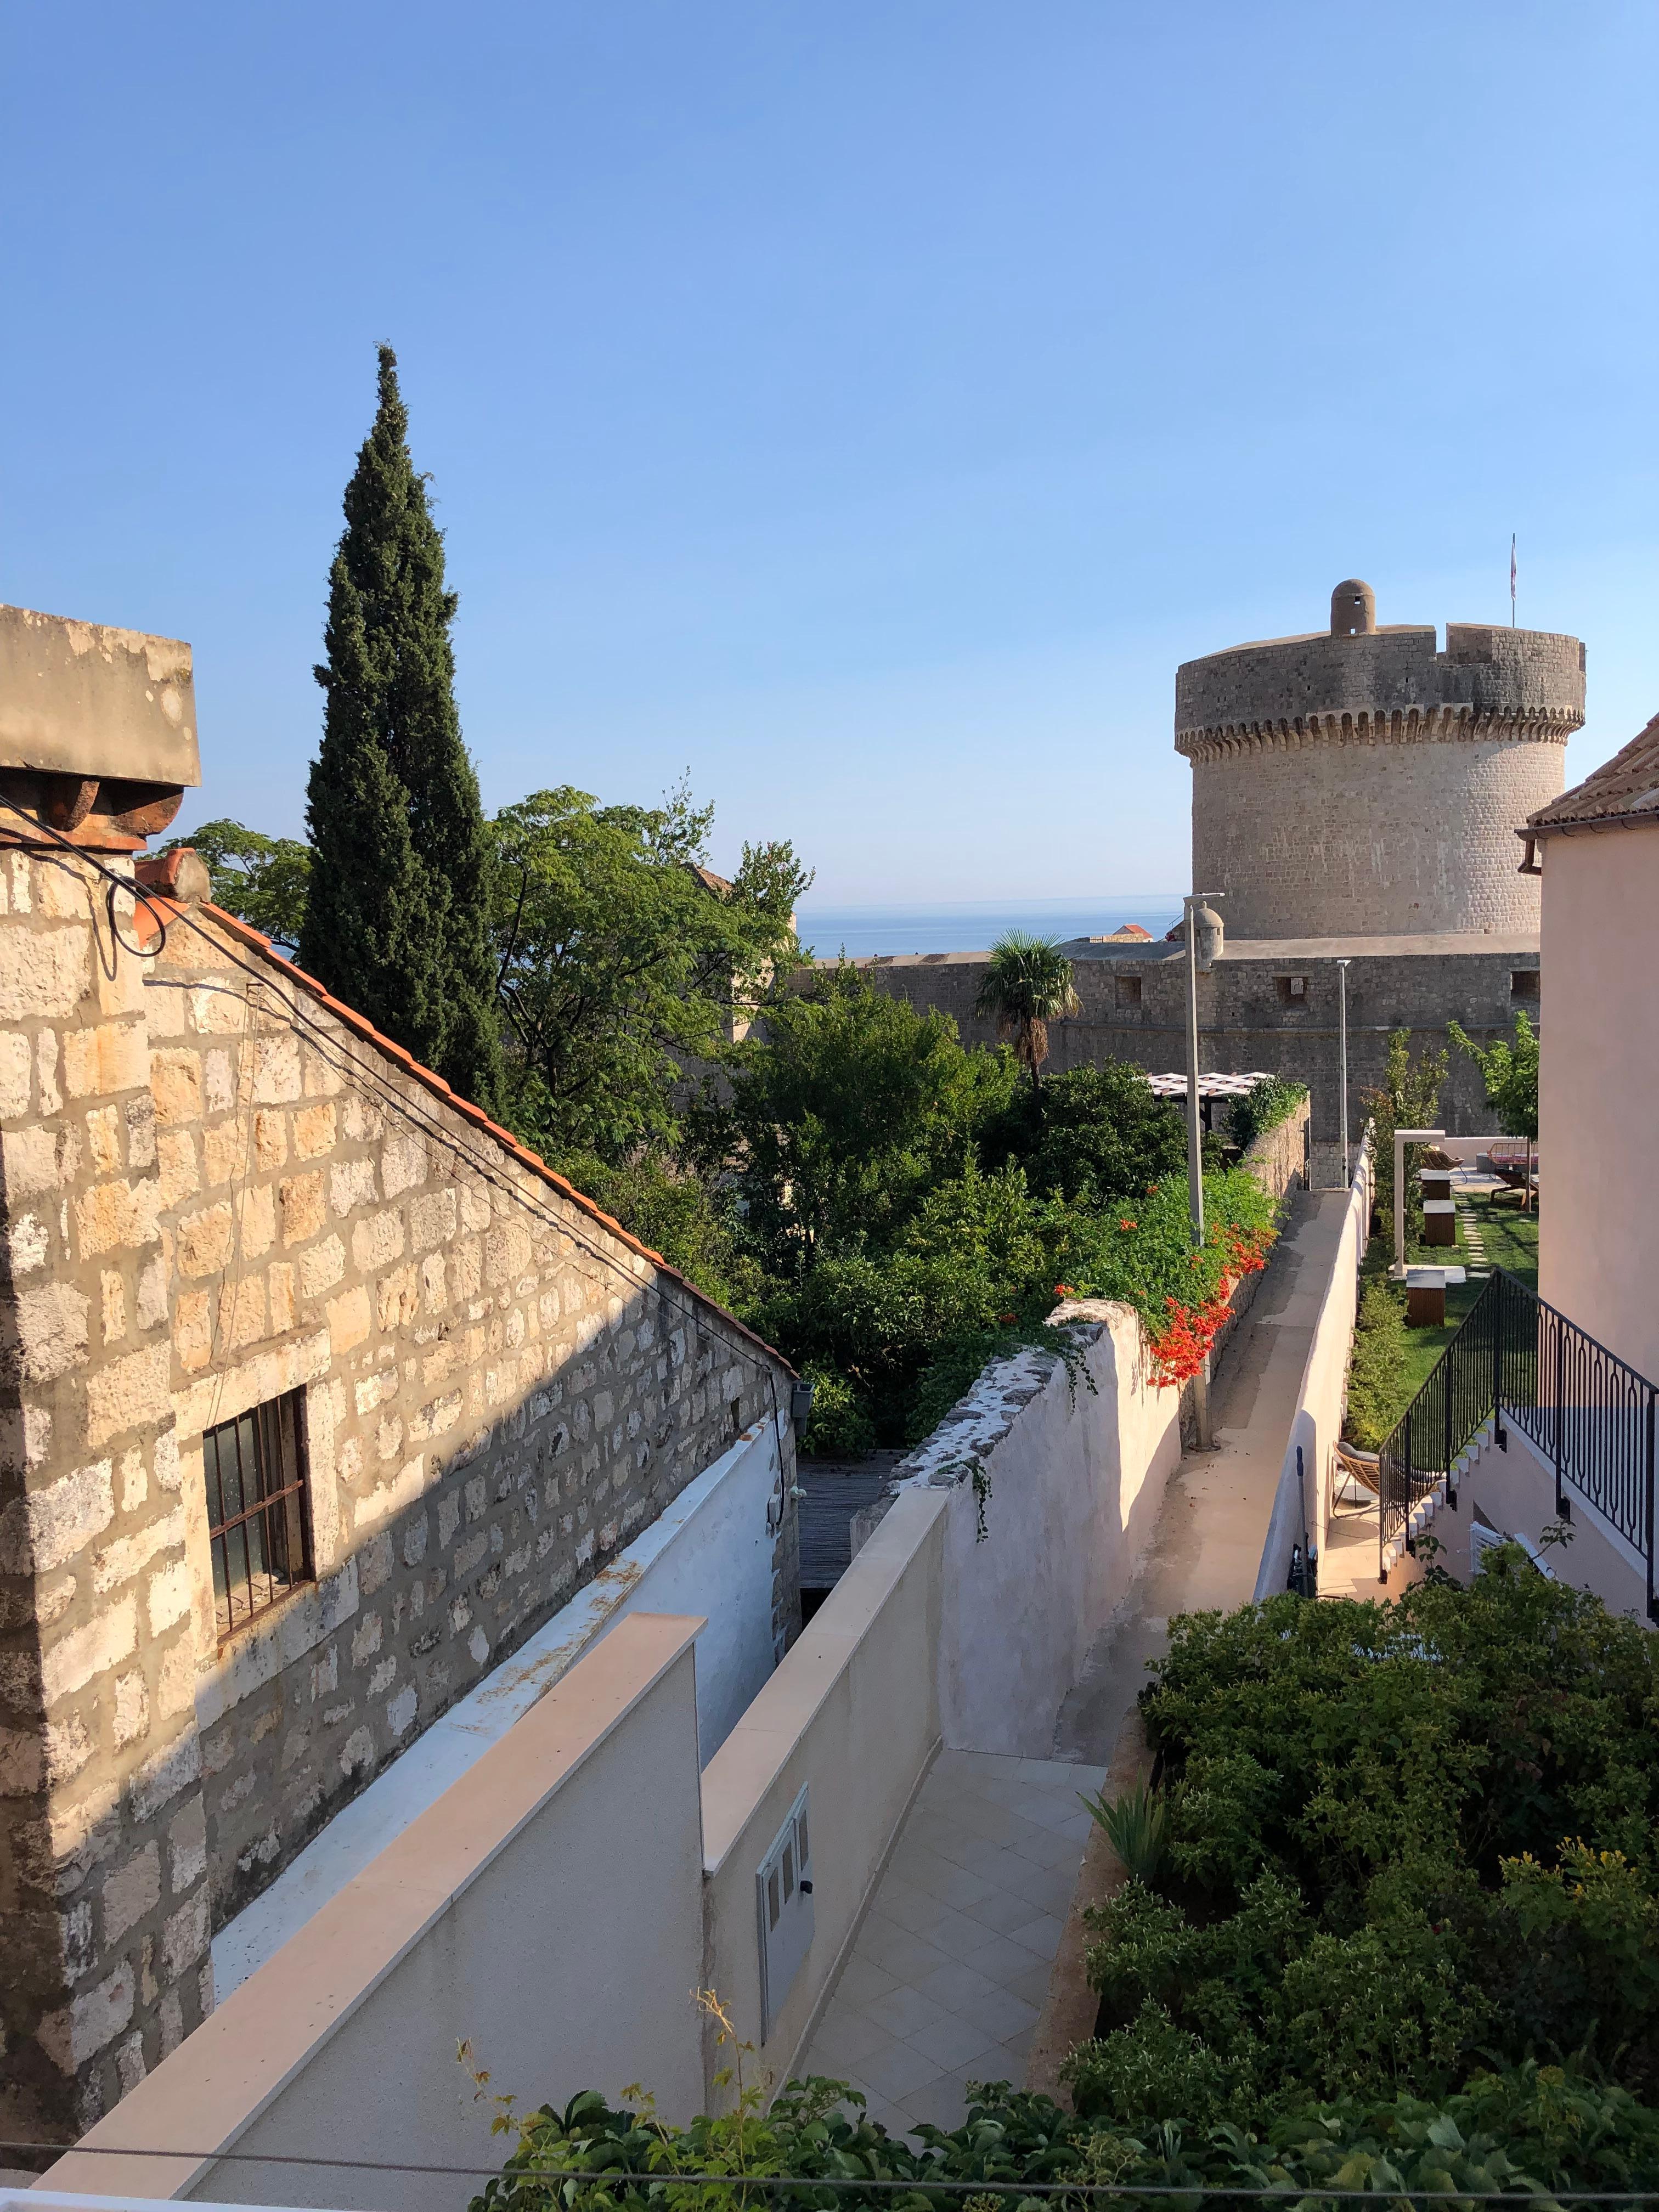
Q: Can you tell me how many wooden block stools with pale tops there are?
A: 3